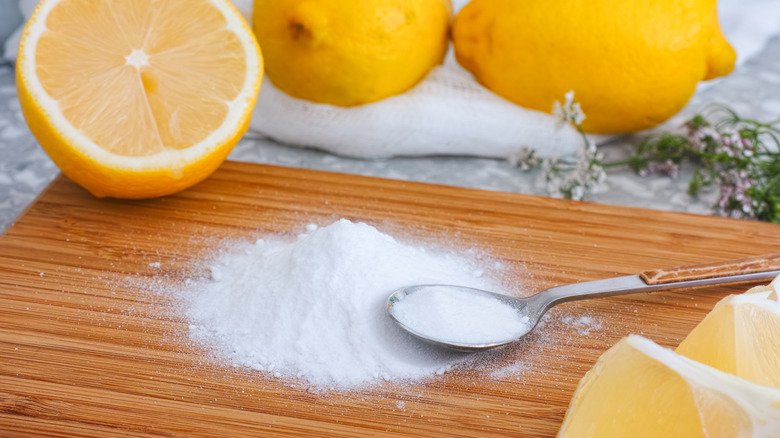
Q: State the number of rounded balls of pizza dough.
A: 0